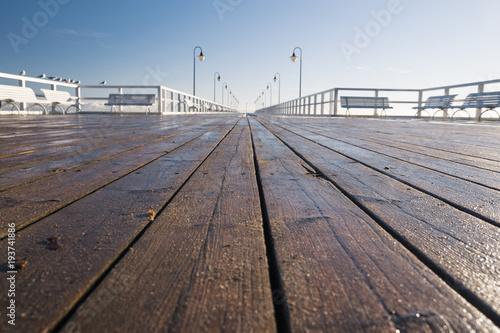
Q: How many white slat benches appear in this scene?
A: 6